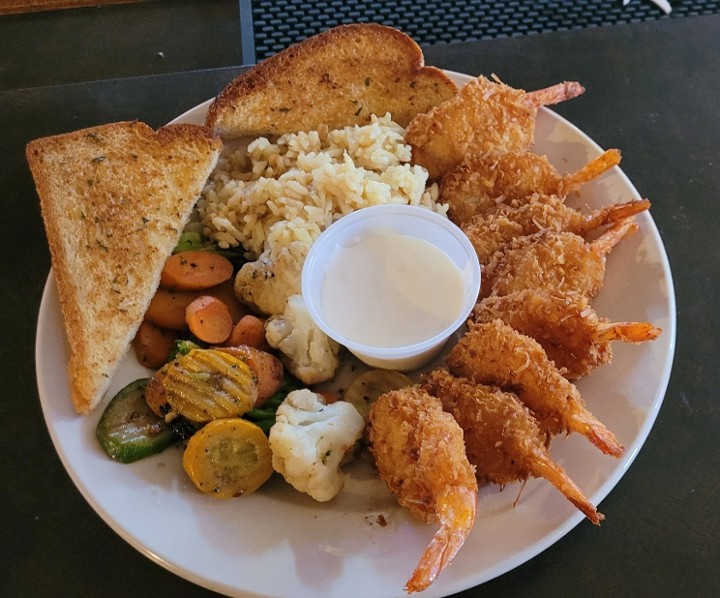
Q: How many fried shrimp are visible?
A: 8